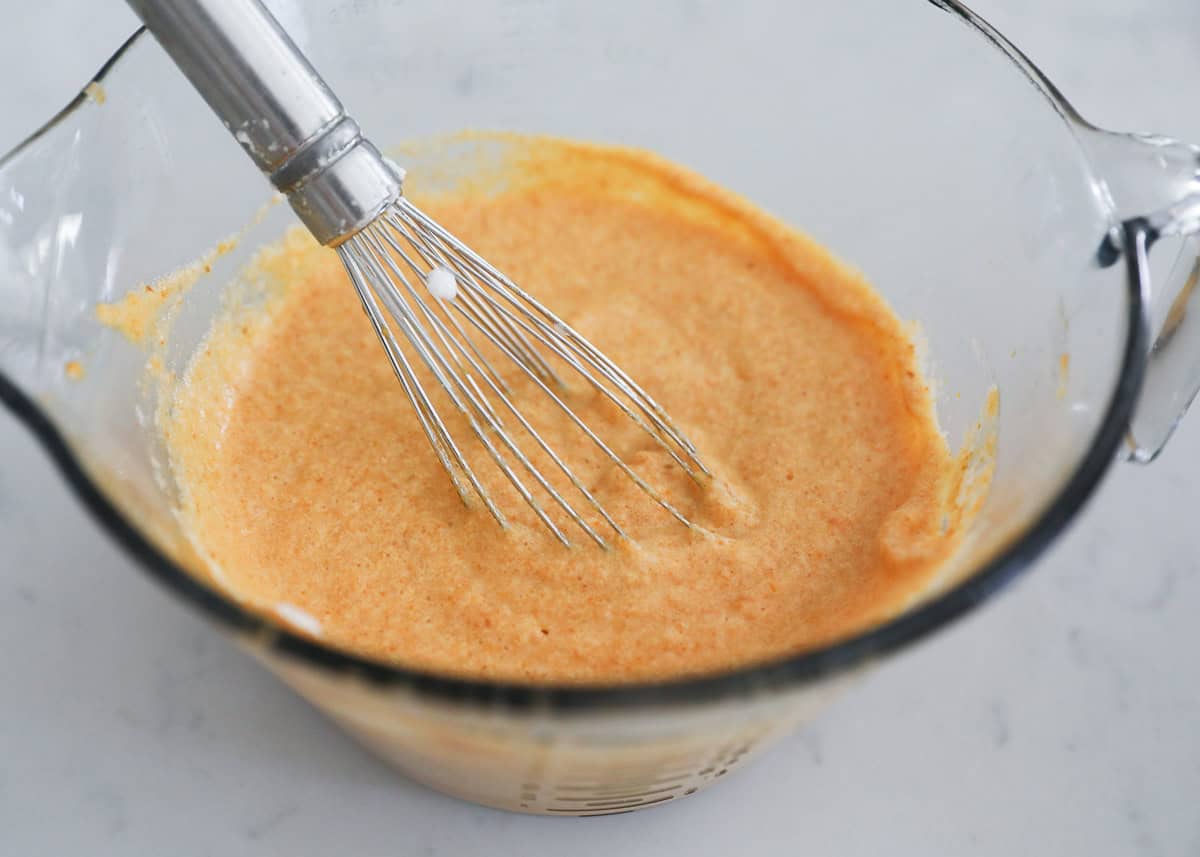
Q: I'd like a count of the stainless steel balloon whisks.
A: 1